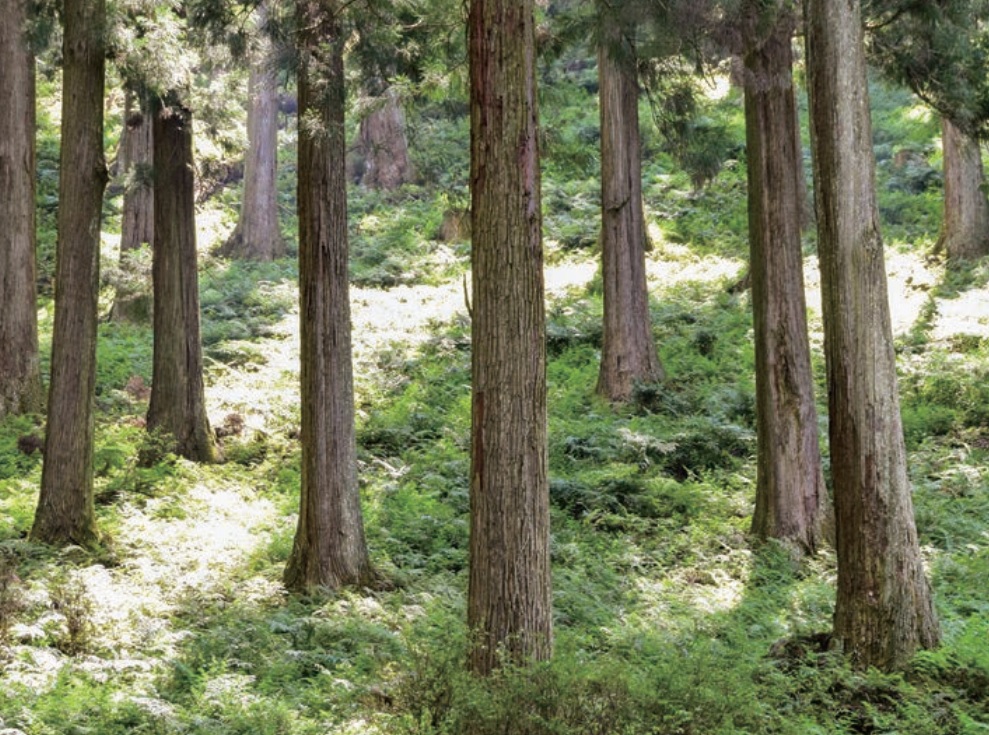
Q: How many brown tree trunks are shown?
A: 12